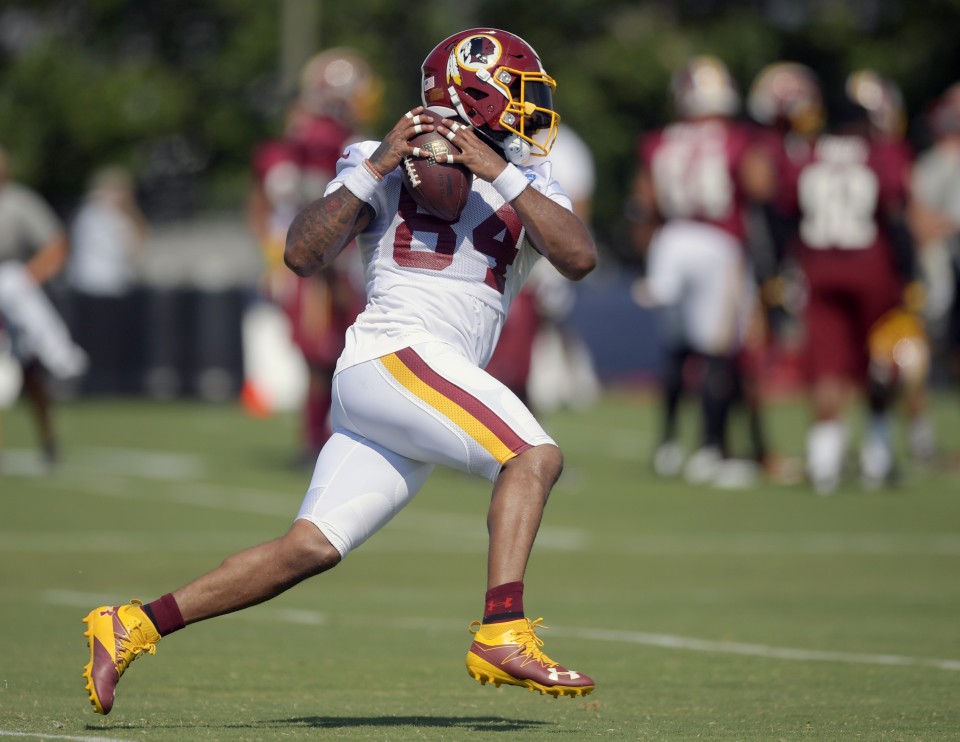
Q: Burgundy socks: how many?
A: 2